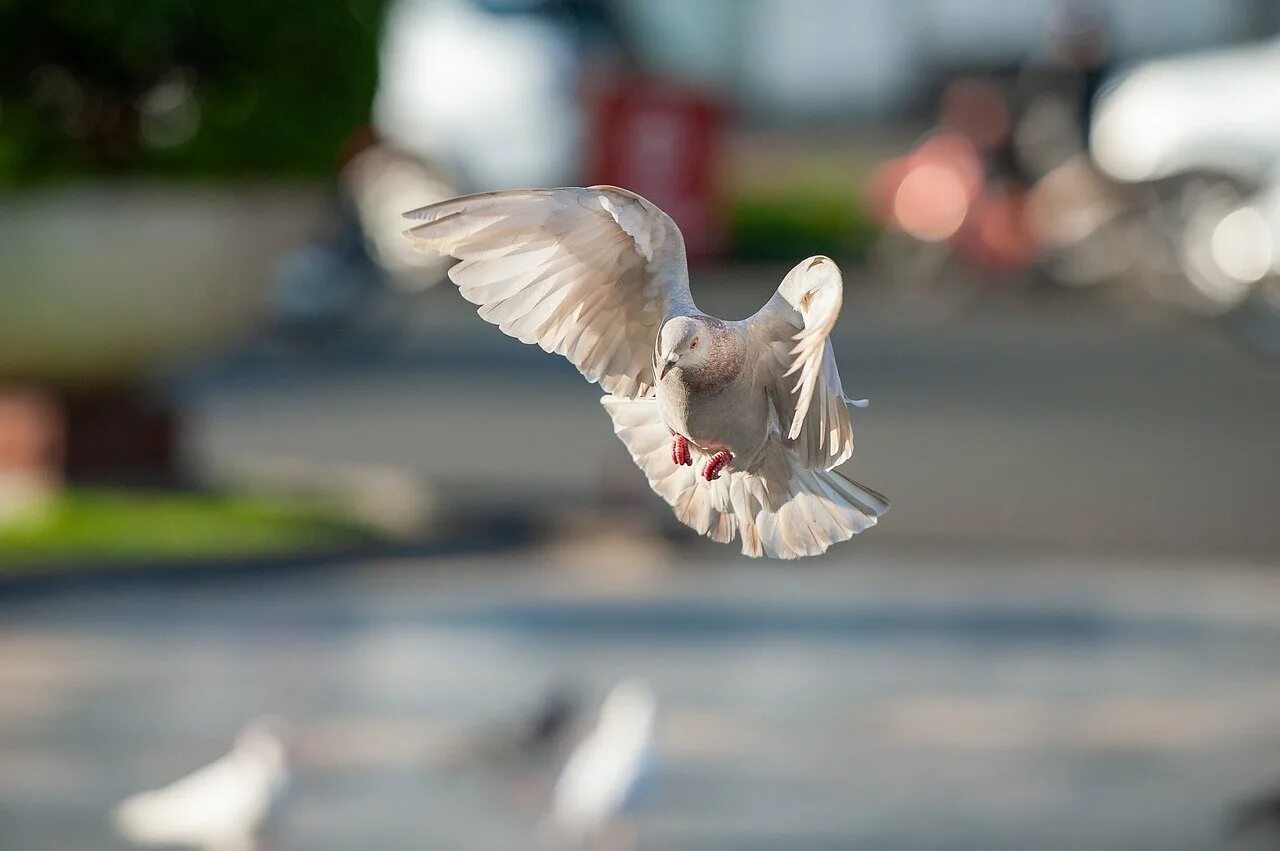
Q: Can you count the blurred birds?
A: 3